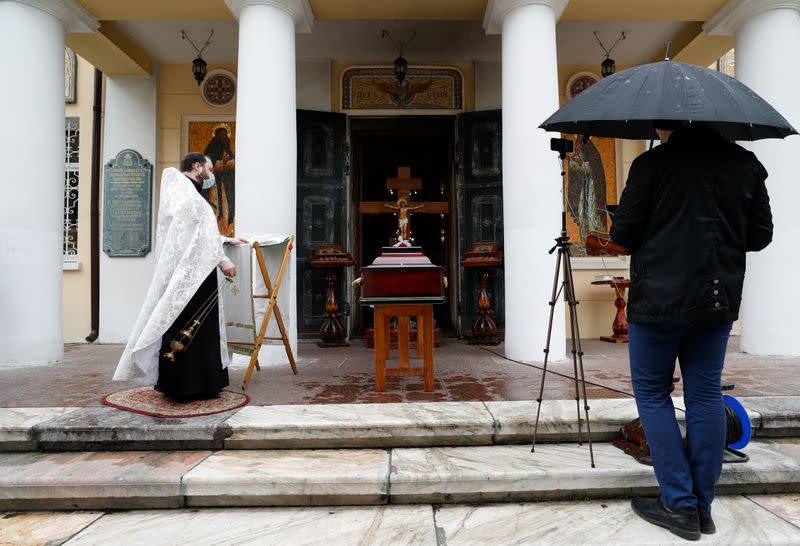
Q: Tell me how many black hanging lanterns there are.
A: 3